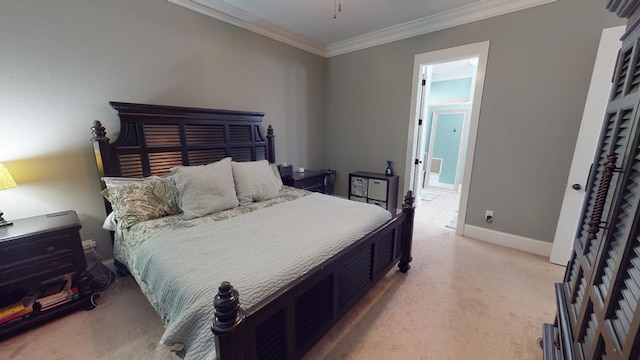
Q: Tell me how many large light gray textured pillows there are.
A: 2